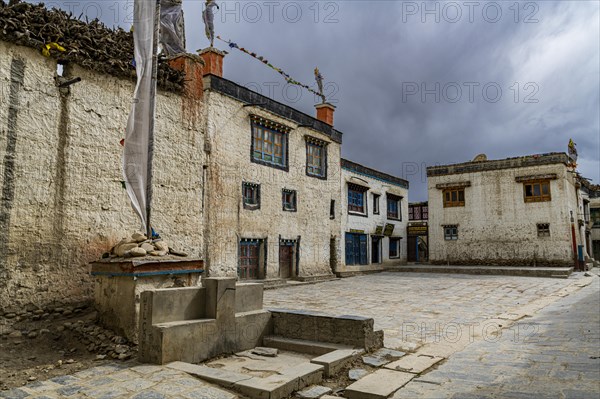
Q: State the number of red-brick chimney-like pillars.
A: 3